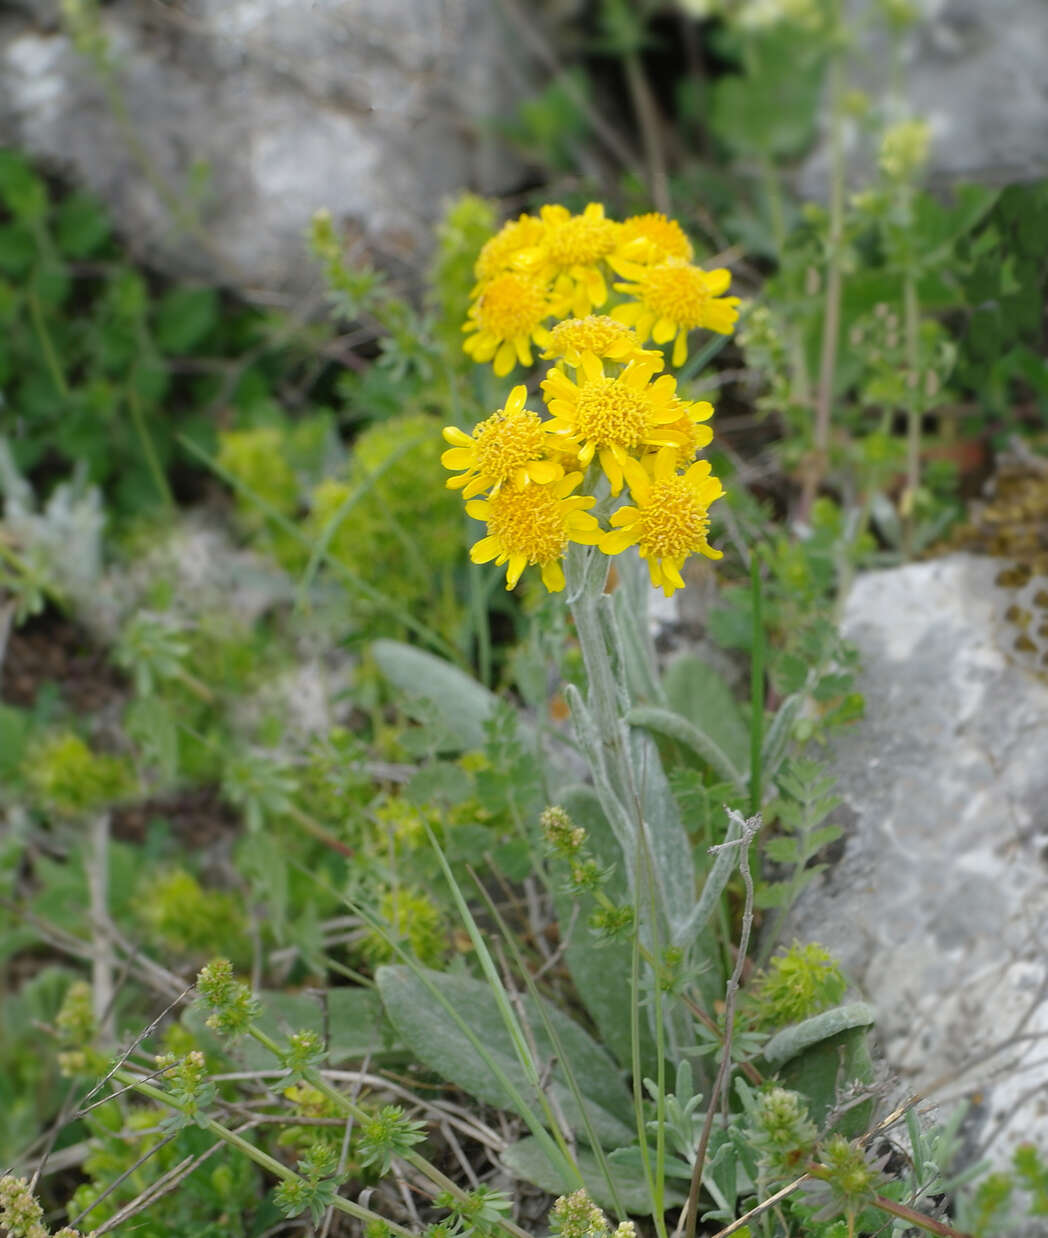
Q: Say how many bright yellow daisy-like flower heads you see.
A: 11